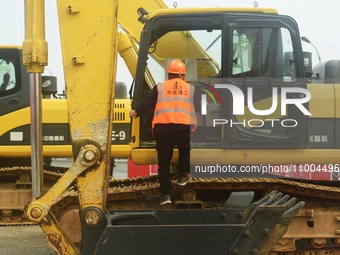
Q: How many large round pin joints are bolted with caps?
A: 3